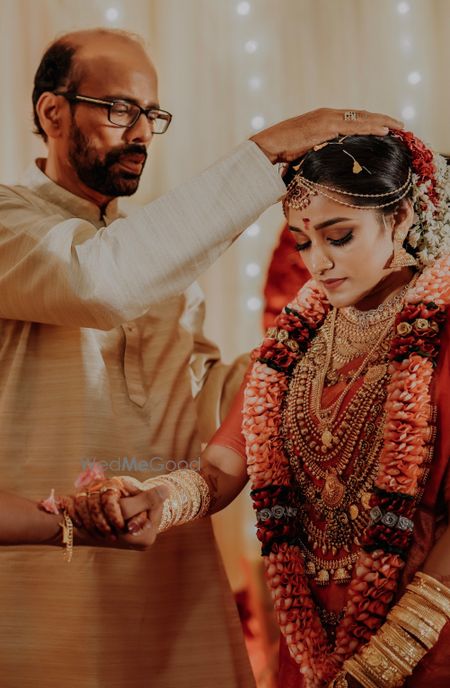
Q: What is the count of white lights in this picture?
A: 12